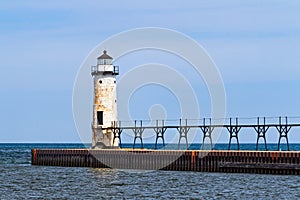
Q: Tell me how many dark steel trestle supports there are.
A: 8